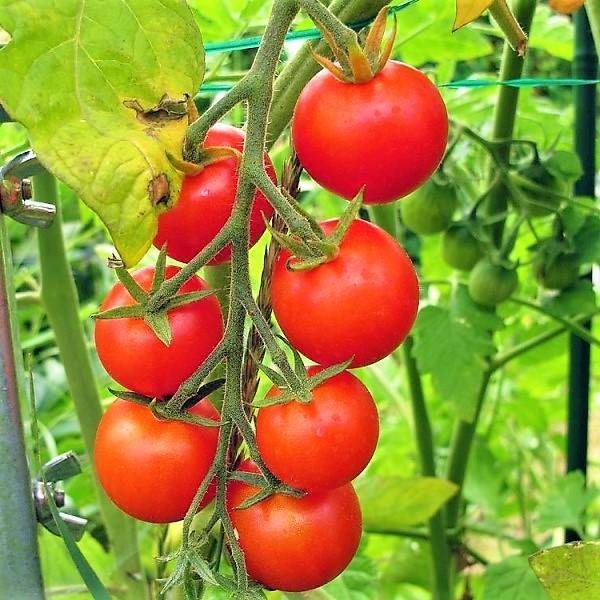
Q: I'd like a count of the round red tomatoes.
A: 7